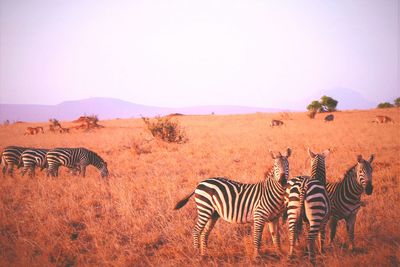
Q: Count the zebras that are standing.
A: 6